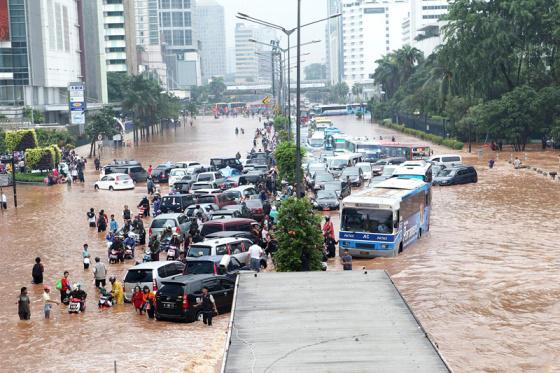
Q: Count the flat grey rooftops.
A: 1